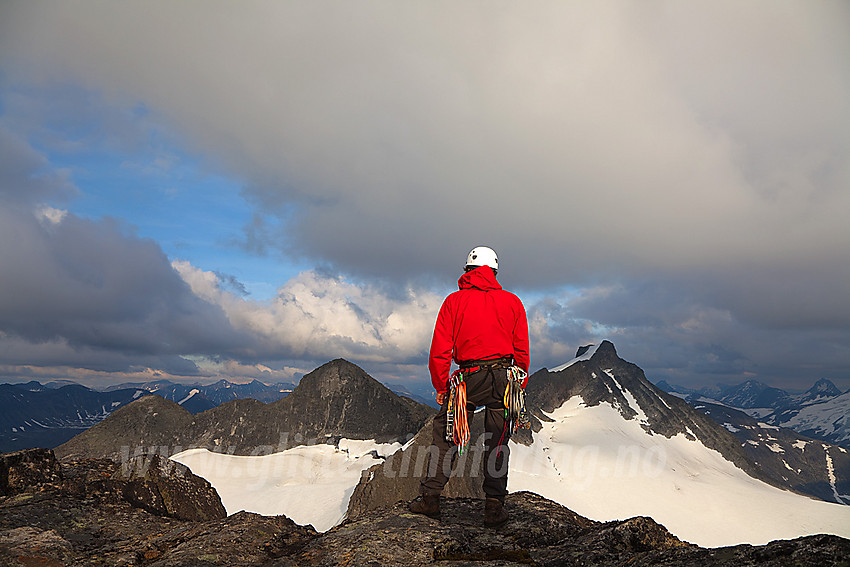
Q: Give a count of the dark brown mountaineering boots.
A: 2